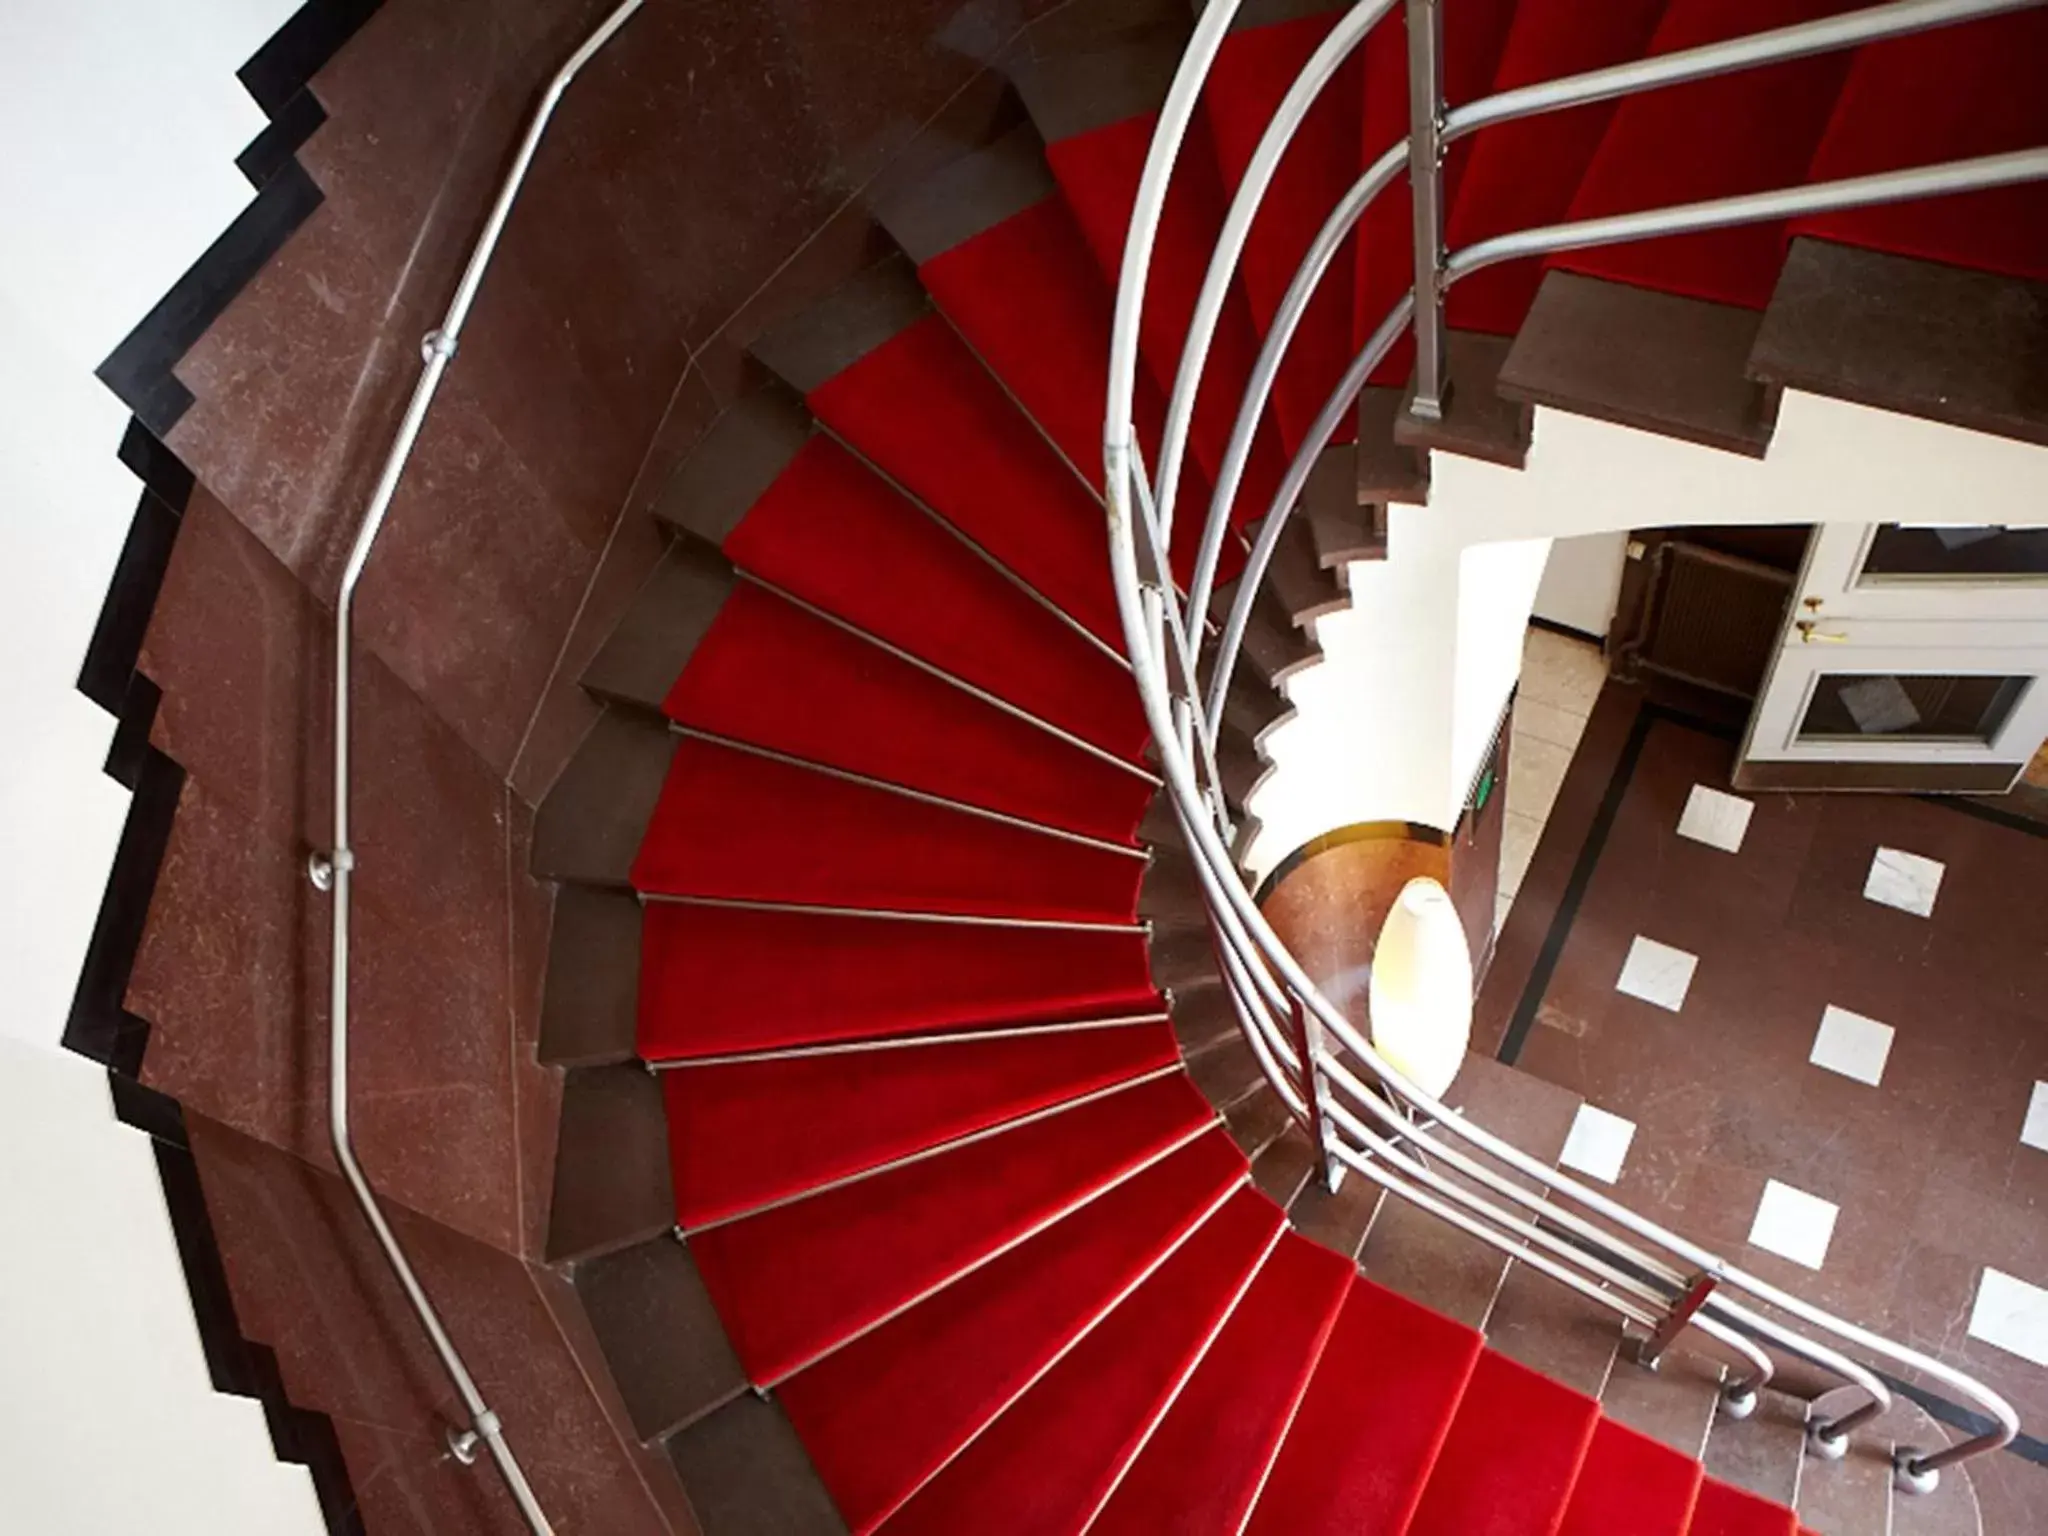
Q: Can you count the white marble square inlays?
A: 8